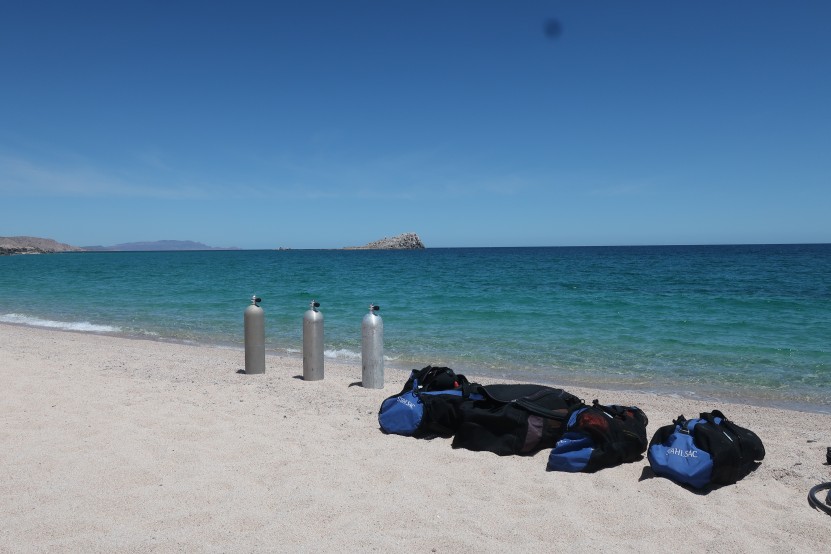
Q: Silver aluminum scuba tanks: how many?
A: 3